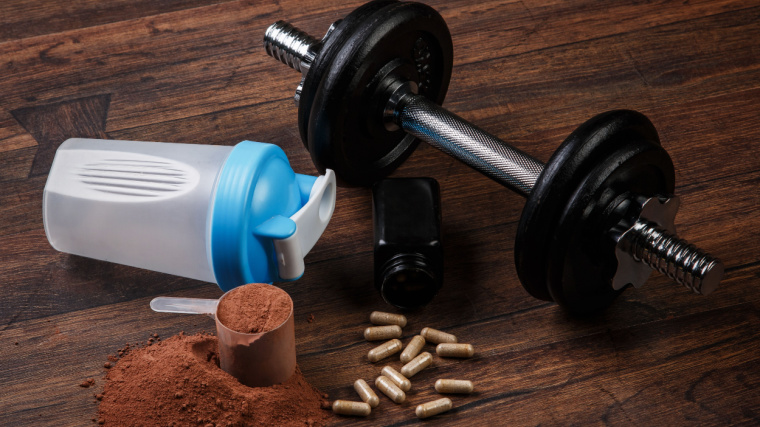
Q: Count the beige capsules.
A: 13